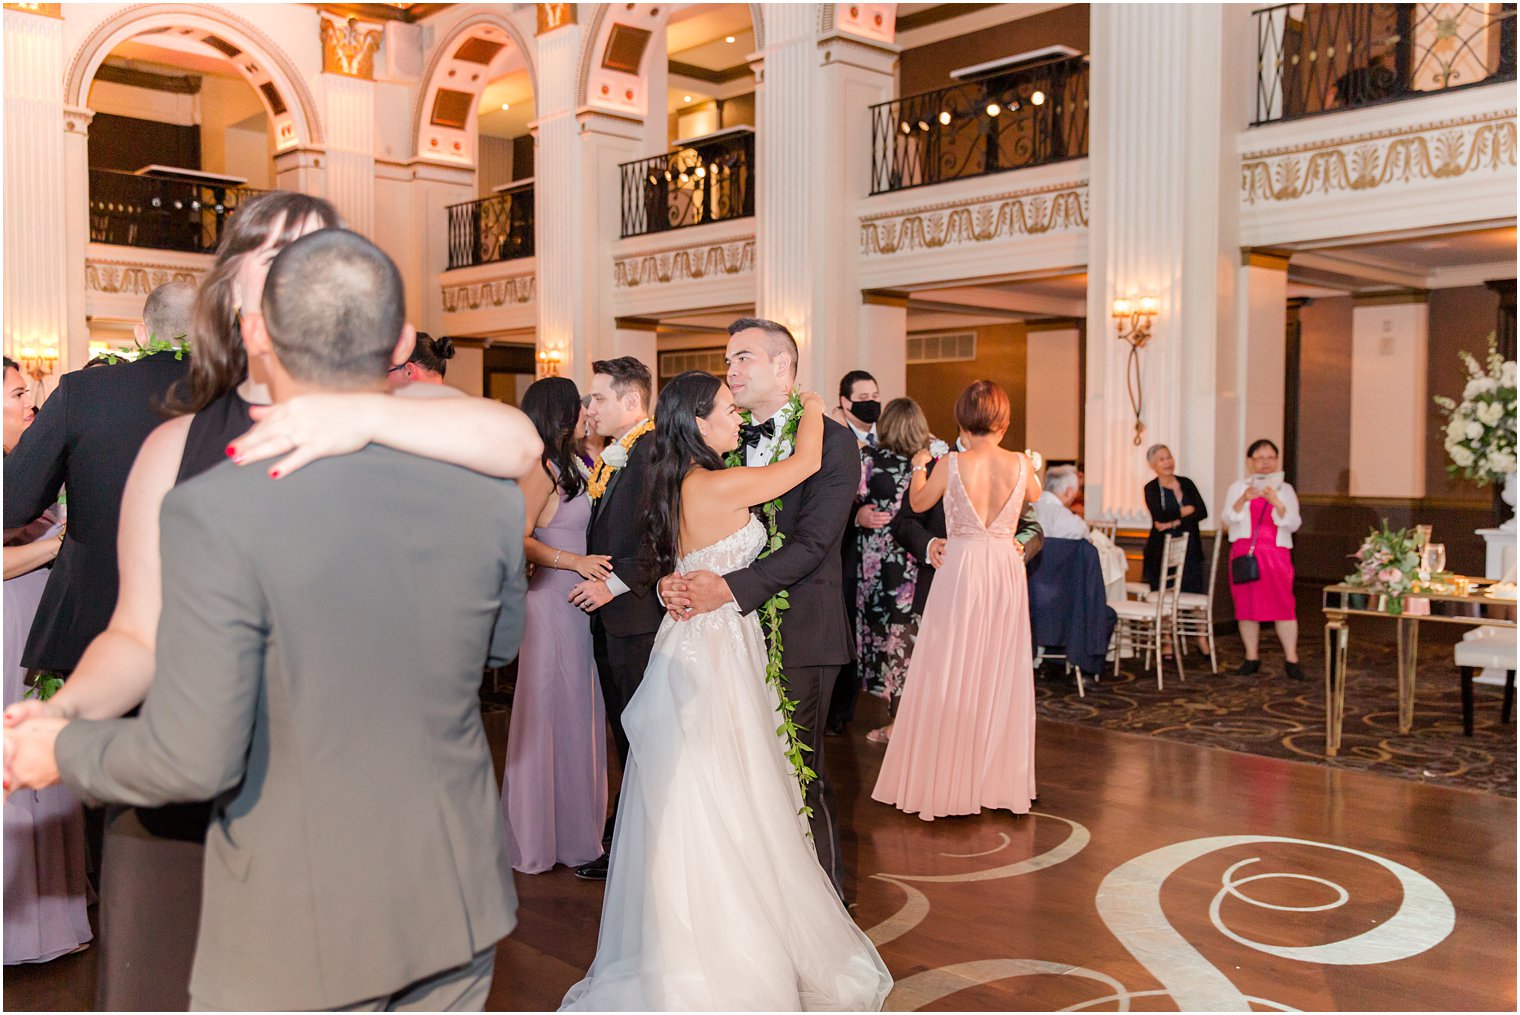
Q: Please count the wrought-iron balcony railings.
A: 5